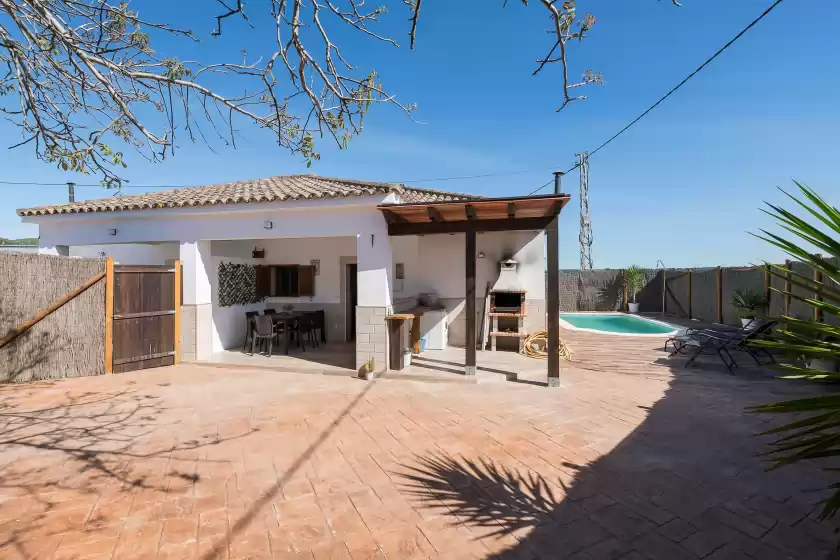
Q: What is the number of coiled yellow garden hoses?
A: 1